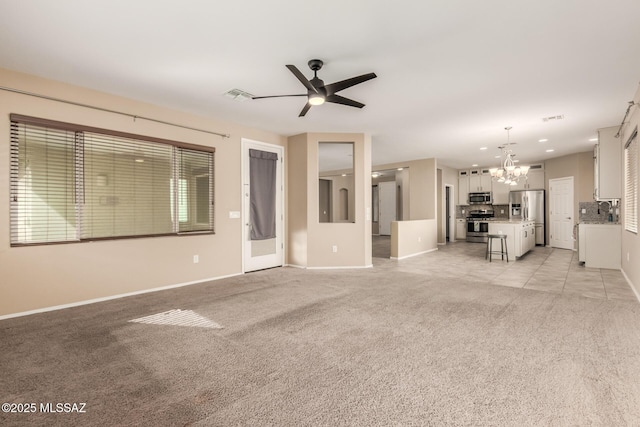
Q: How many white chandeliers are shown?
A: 1